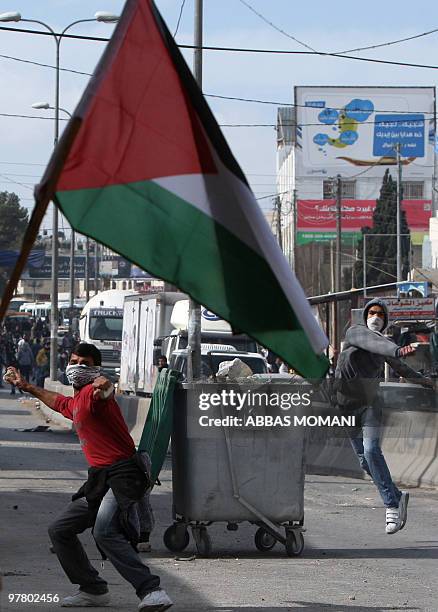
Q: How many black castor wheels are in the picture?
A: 4